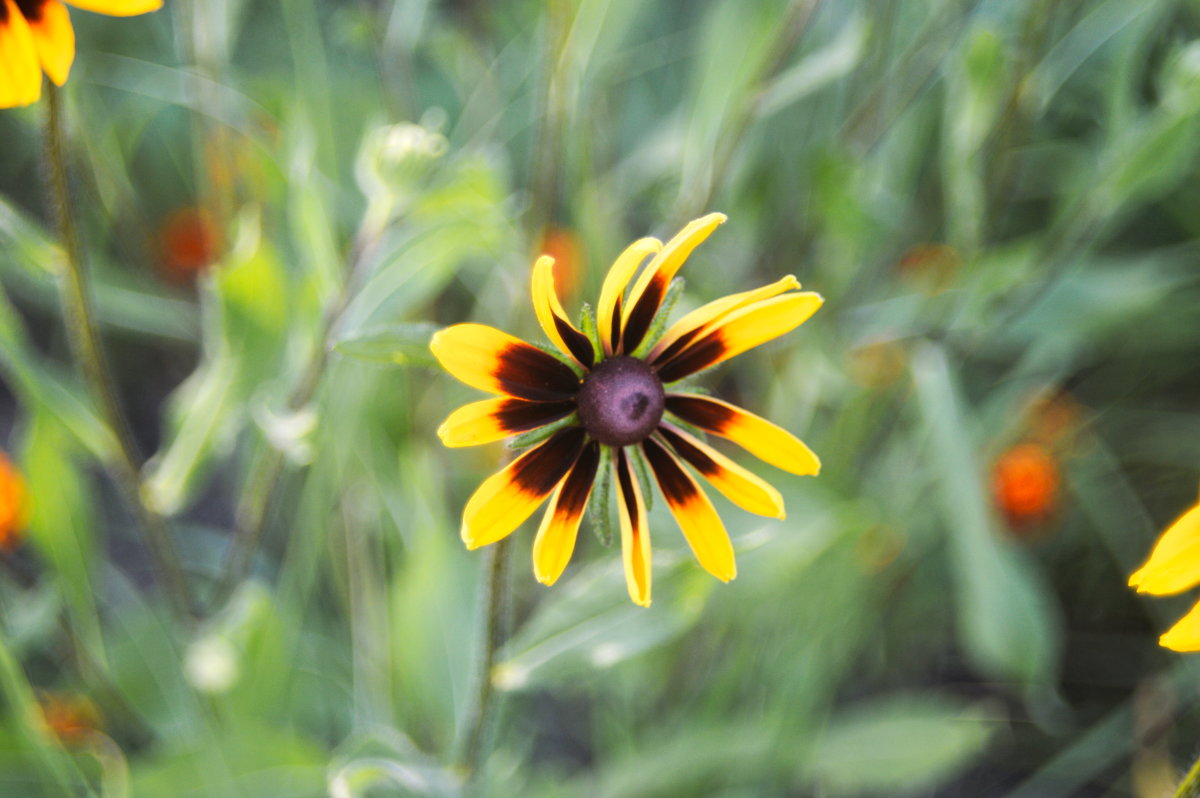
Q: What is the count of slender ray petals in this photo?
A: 13